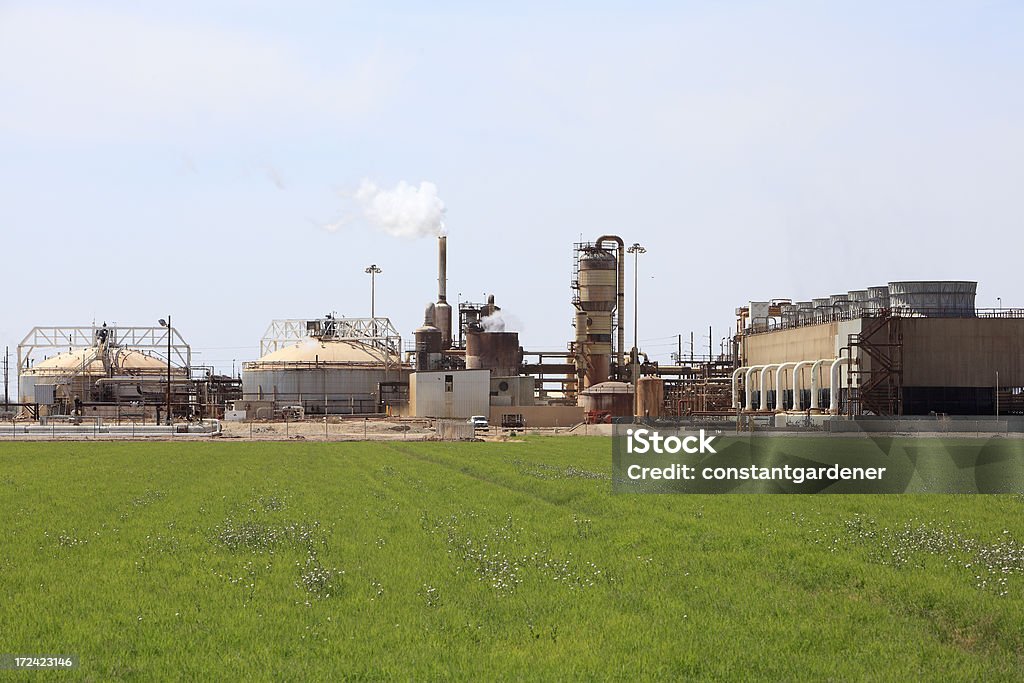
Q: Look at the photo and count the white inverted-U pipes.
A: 7